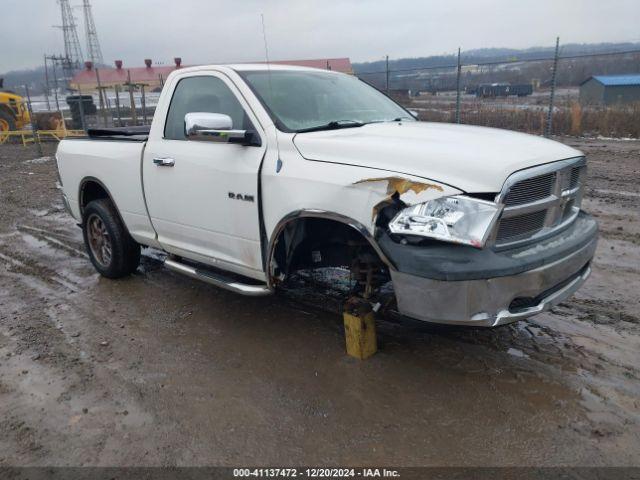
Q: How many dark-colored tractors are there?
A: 0